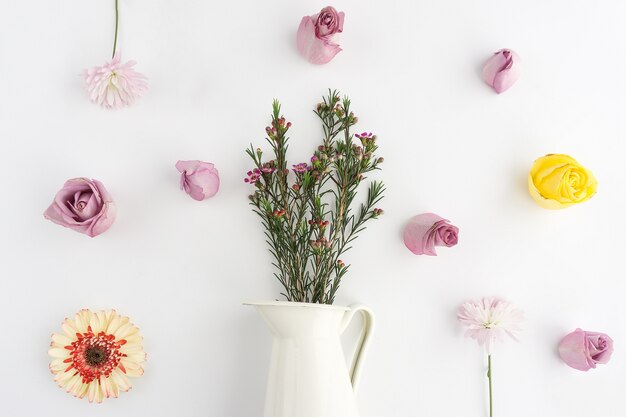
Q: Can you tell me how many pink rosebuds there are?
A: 6